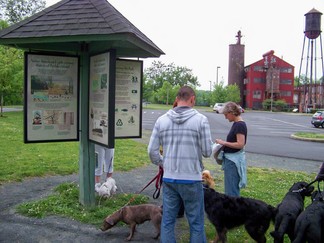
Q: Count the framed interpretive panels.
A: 3